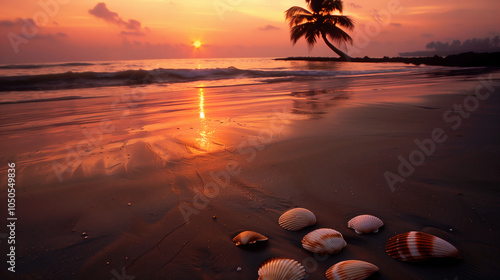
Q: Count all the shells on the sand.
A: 7